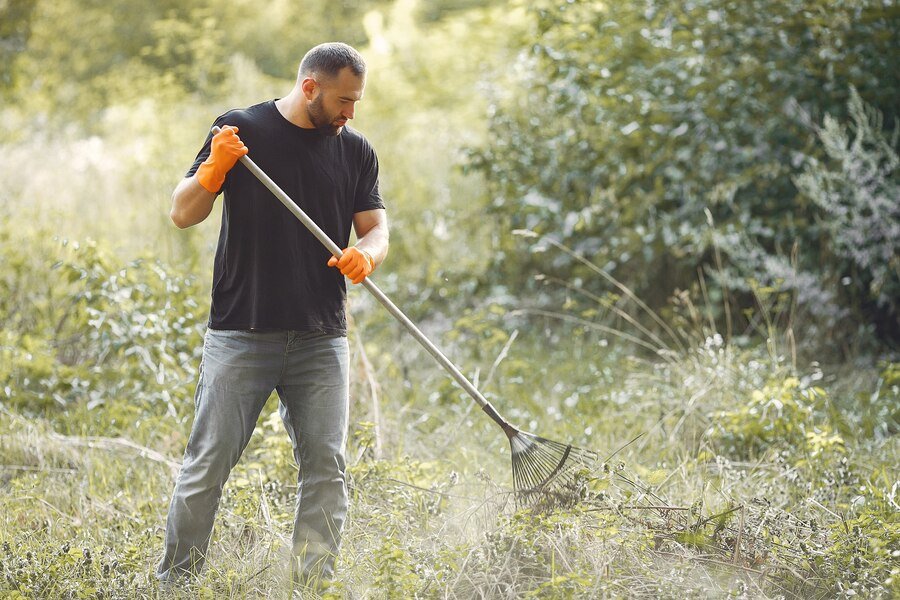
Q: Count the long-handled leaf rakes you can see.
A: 1